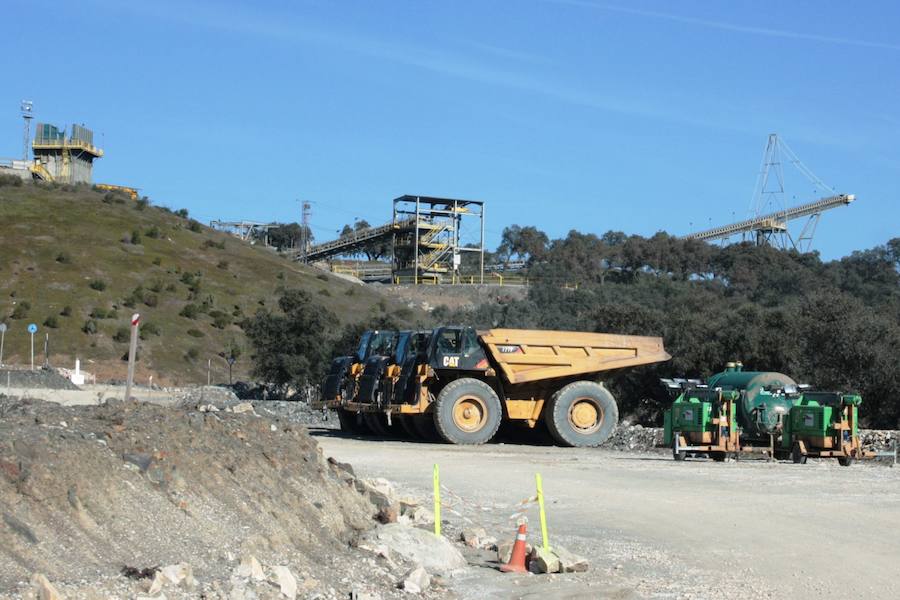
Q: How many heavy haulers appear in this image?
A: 3